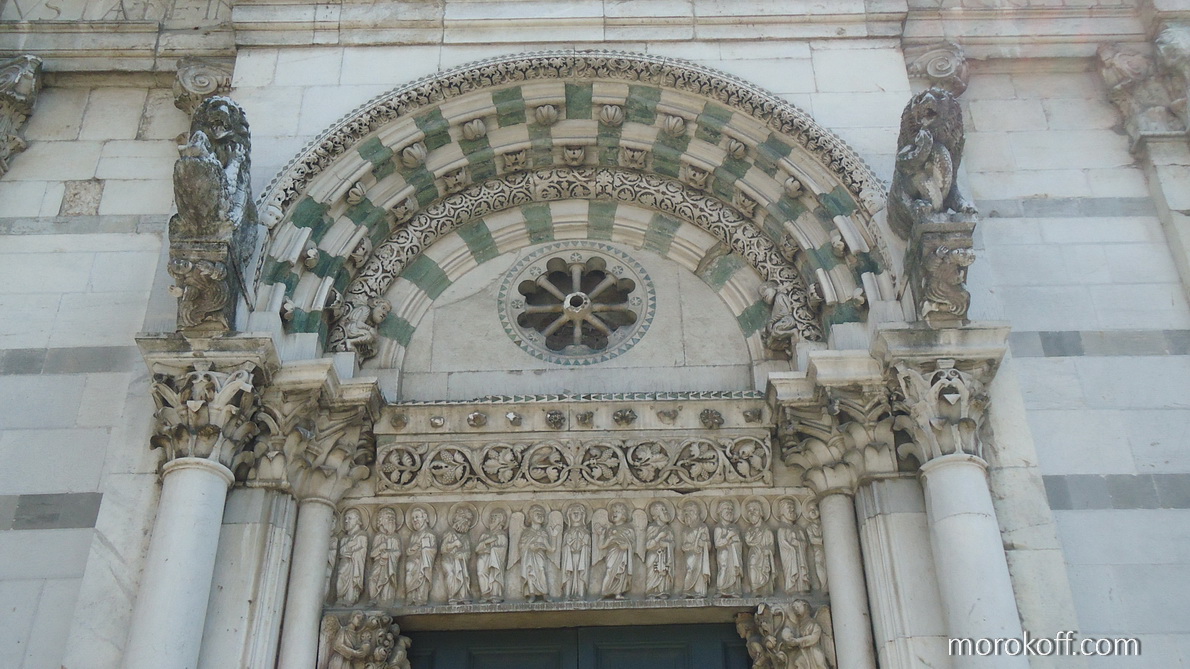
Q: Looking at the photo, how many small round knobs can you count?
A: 12